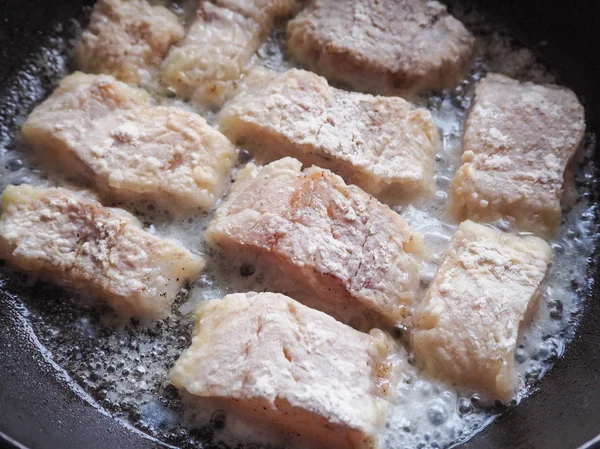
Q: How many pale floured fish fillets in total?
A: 10